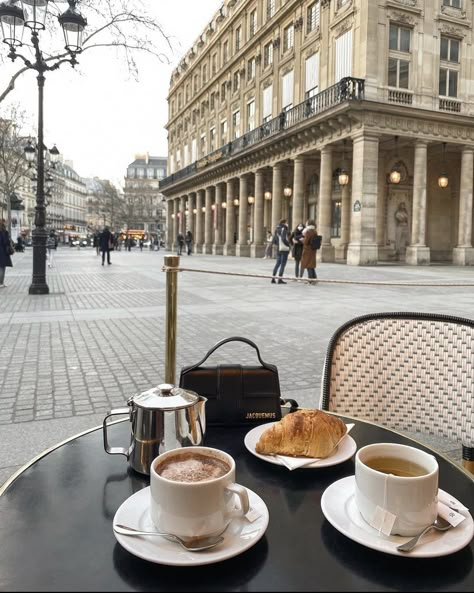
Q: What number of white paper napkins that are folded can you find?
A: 1